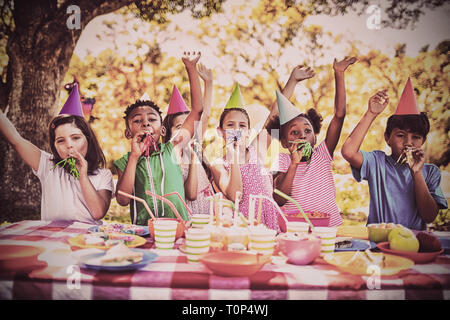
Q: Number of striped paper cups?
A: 6